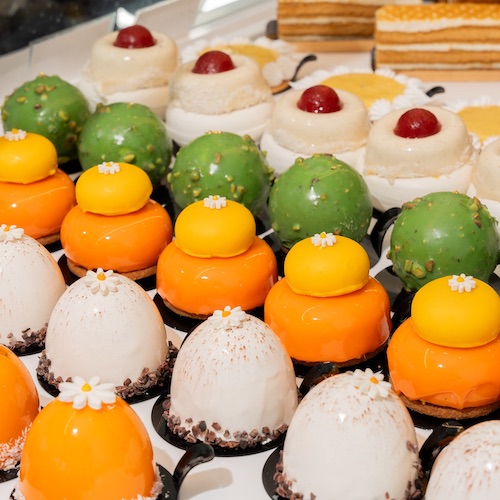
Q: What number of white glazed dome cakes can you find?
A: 5